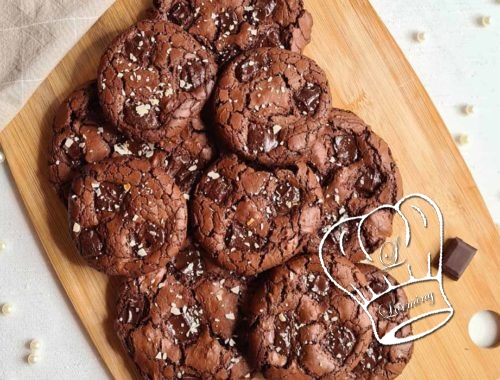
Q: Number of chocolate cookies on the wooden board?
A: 10